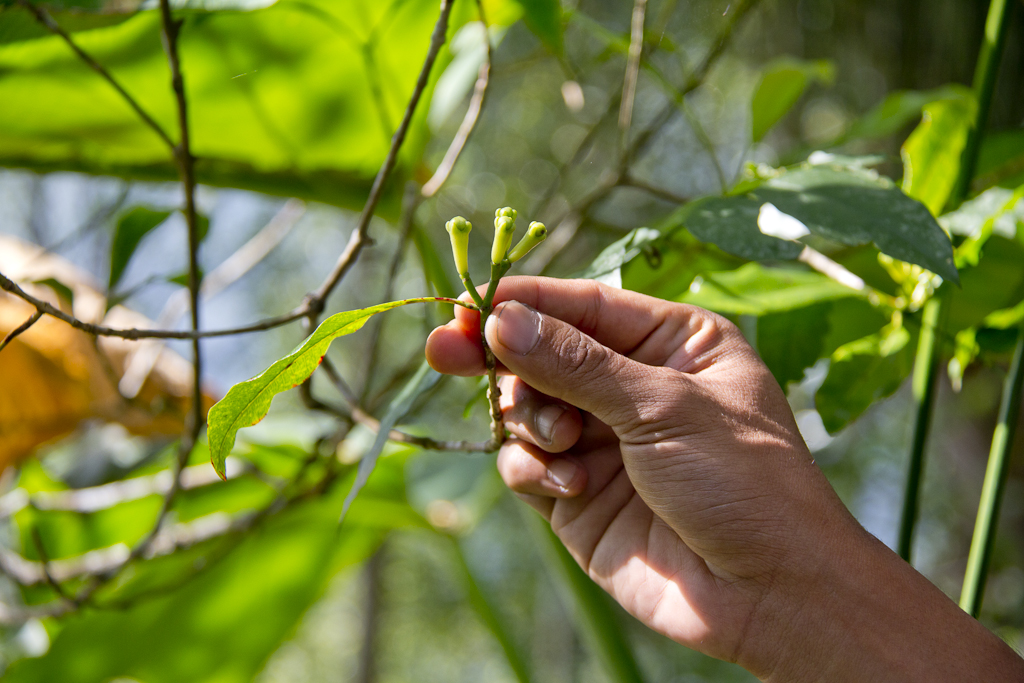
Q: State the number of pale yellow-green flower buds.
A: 4